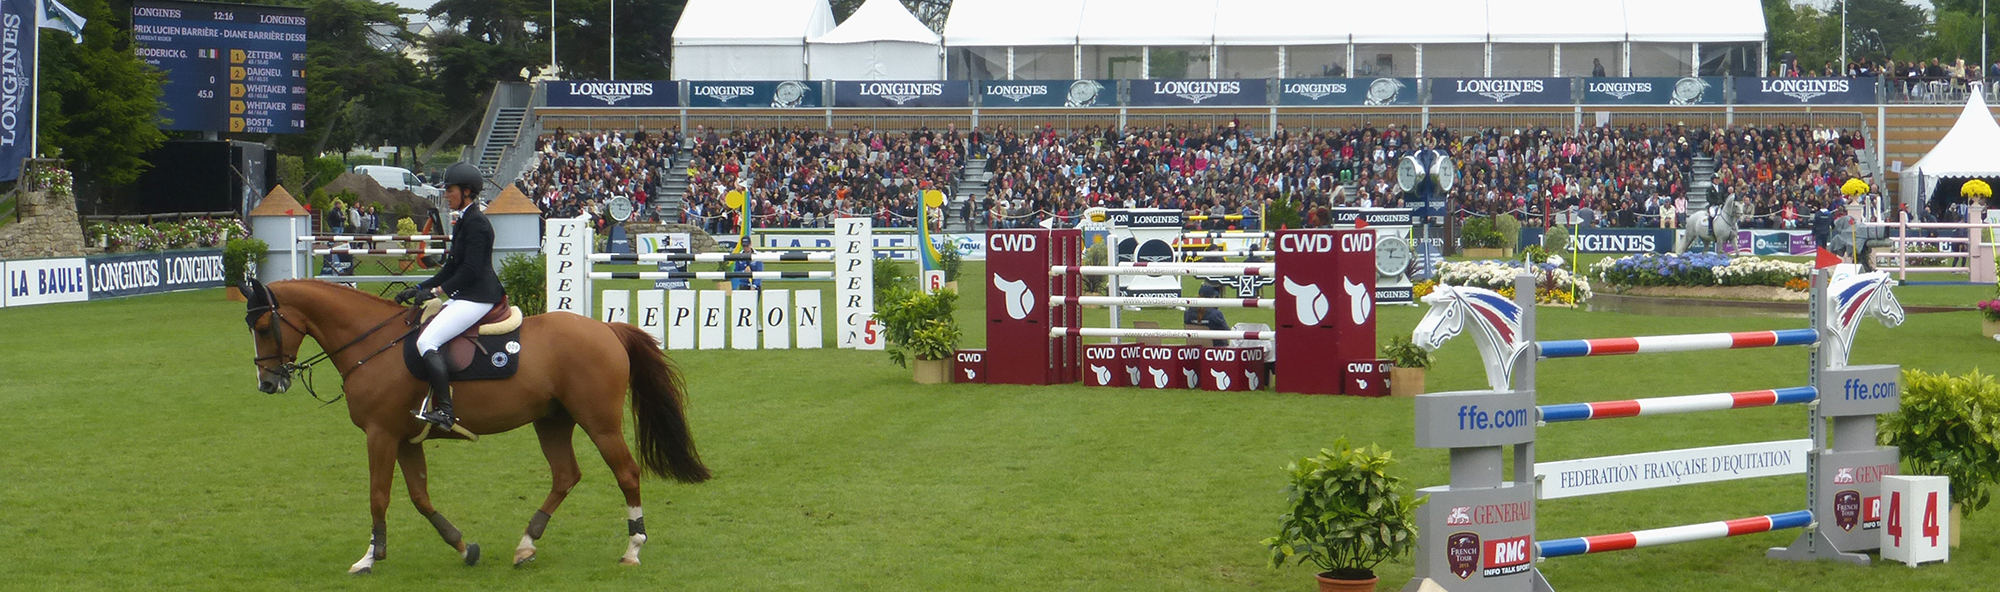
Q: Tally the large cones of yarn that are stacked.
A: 0